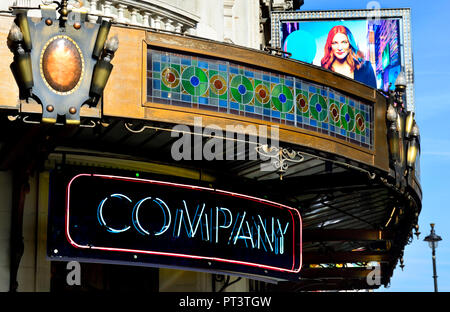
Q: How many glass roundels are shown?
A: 11